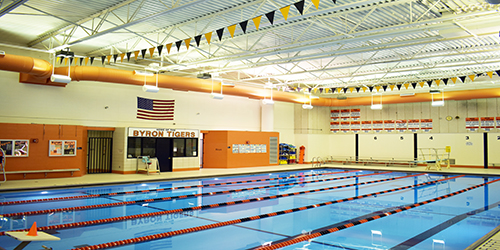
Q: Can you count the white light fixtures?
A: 7